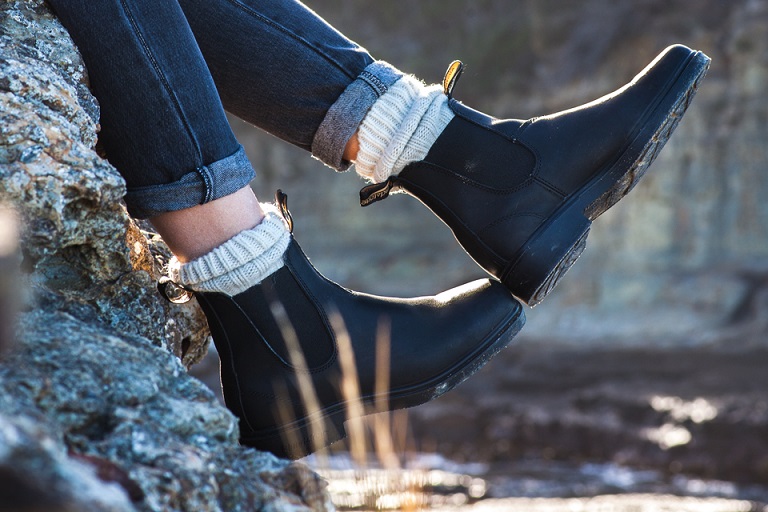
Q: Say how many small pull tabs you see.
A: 4